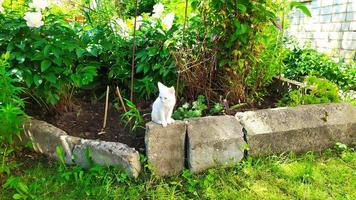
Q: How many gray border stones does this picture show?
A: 5